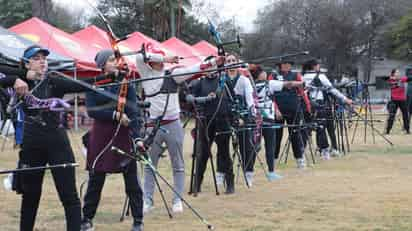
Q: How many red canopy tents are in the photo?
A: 5